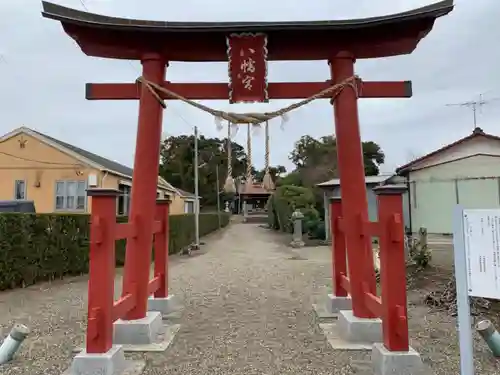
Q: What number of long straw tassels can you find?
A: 3